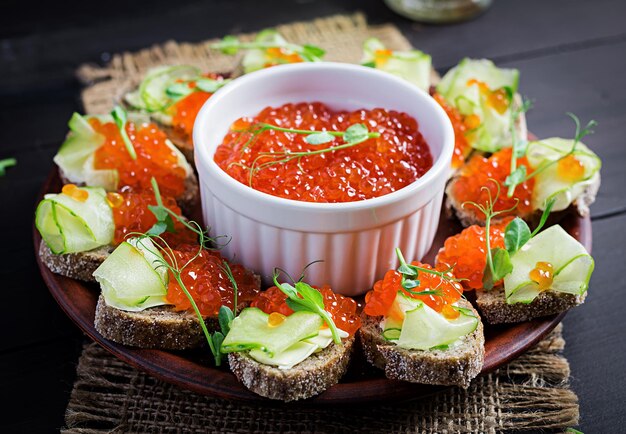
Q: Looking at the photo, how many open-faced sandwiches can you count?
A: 11